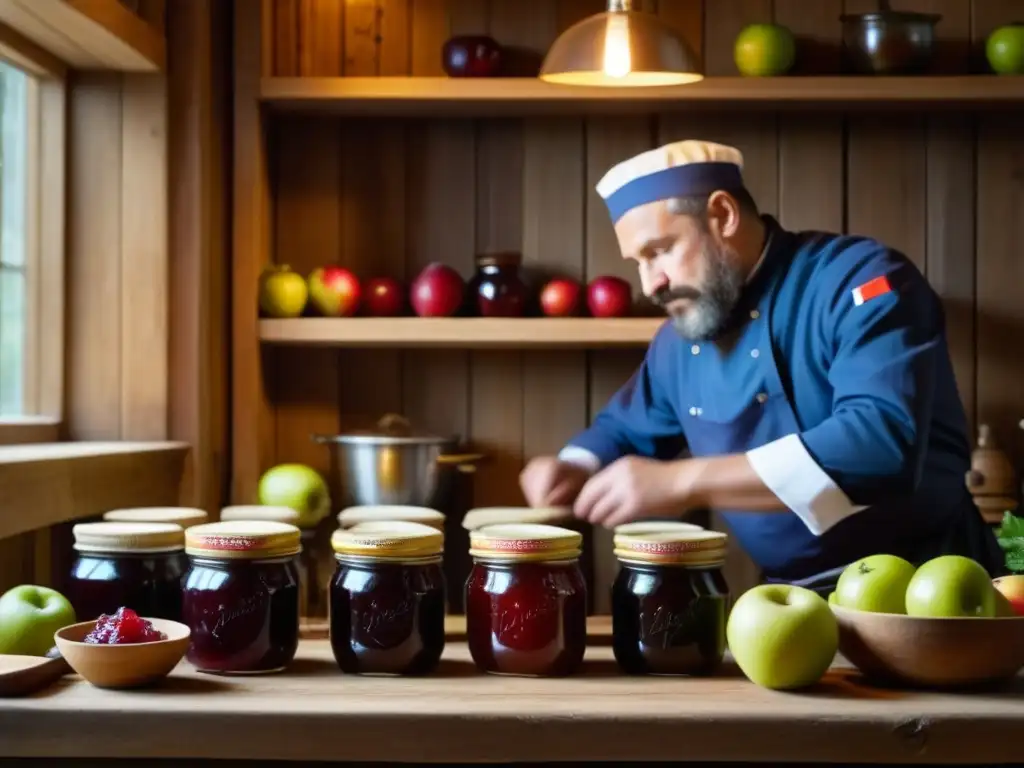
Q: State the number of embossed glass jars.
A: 4